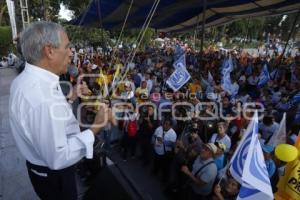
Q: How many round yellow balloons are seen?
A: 1